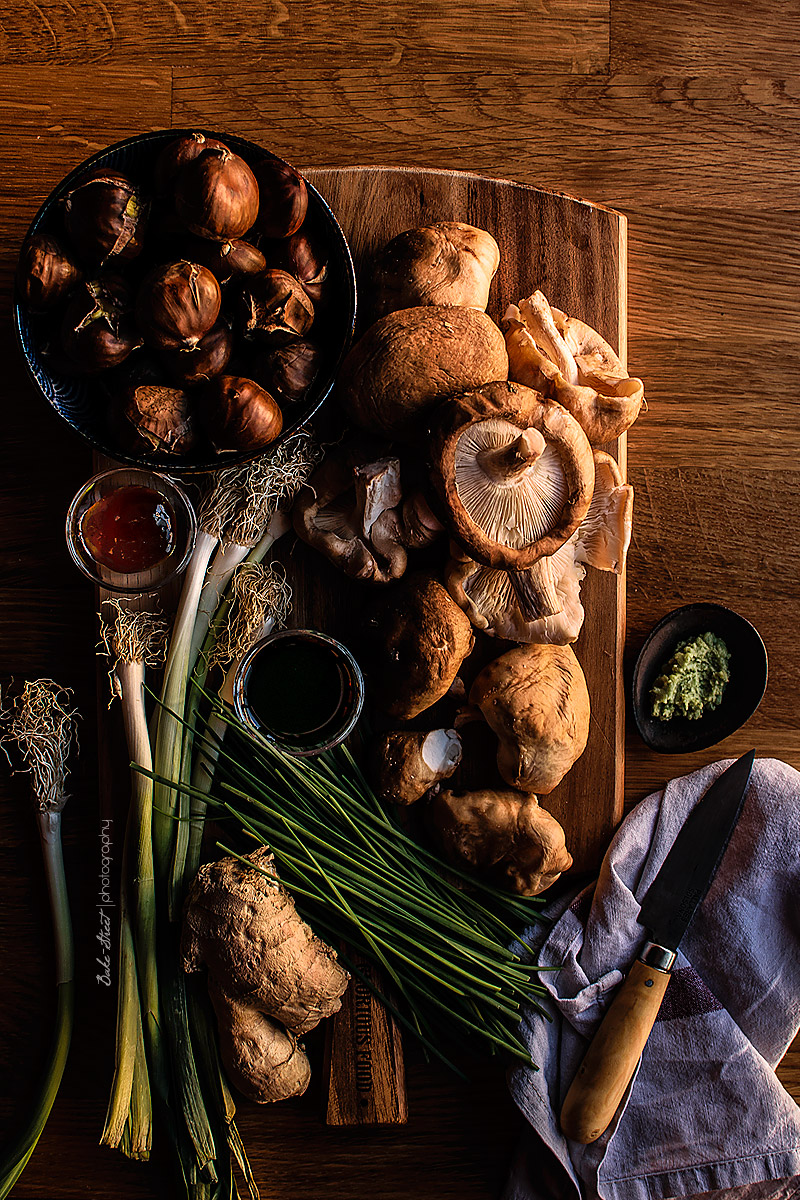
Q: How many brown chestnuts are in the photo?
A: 14